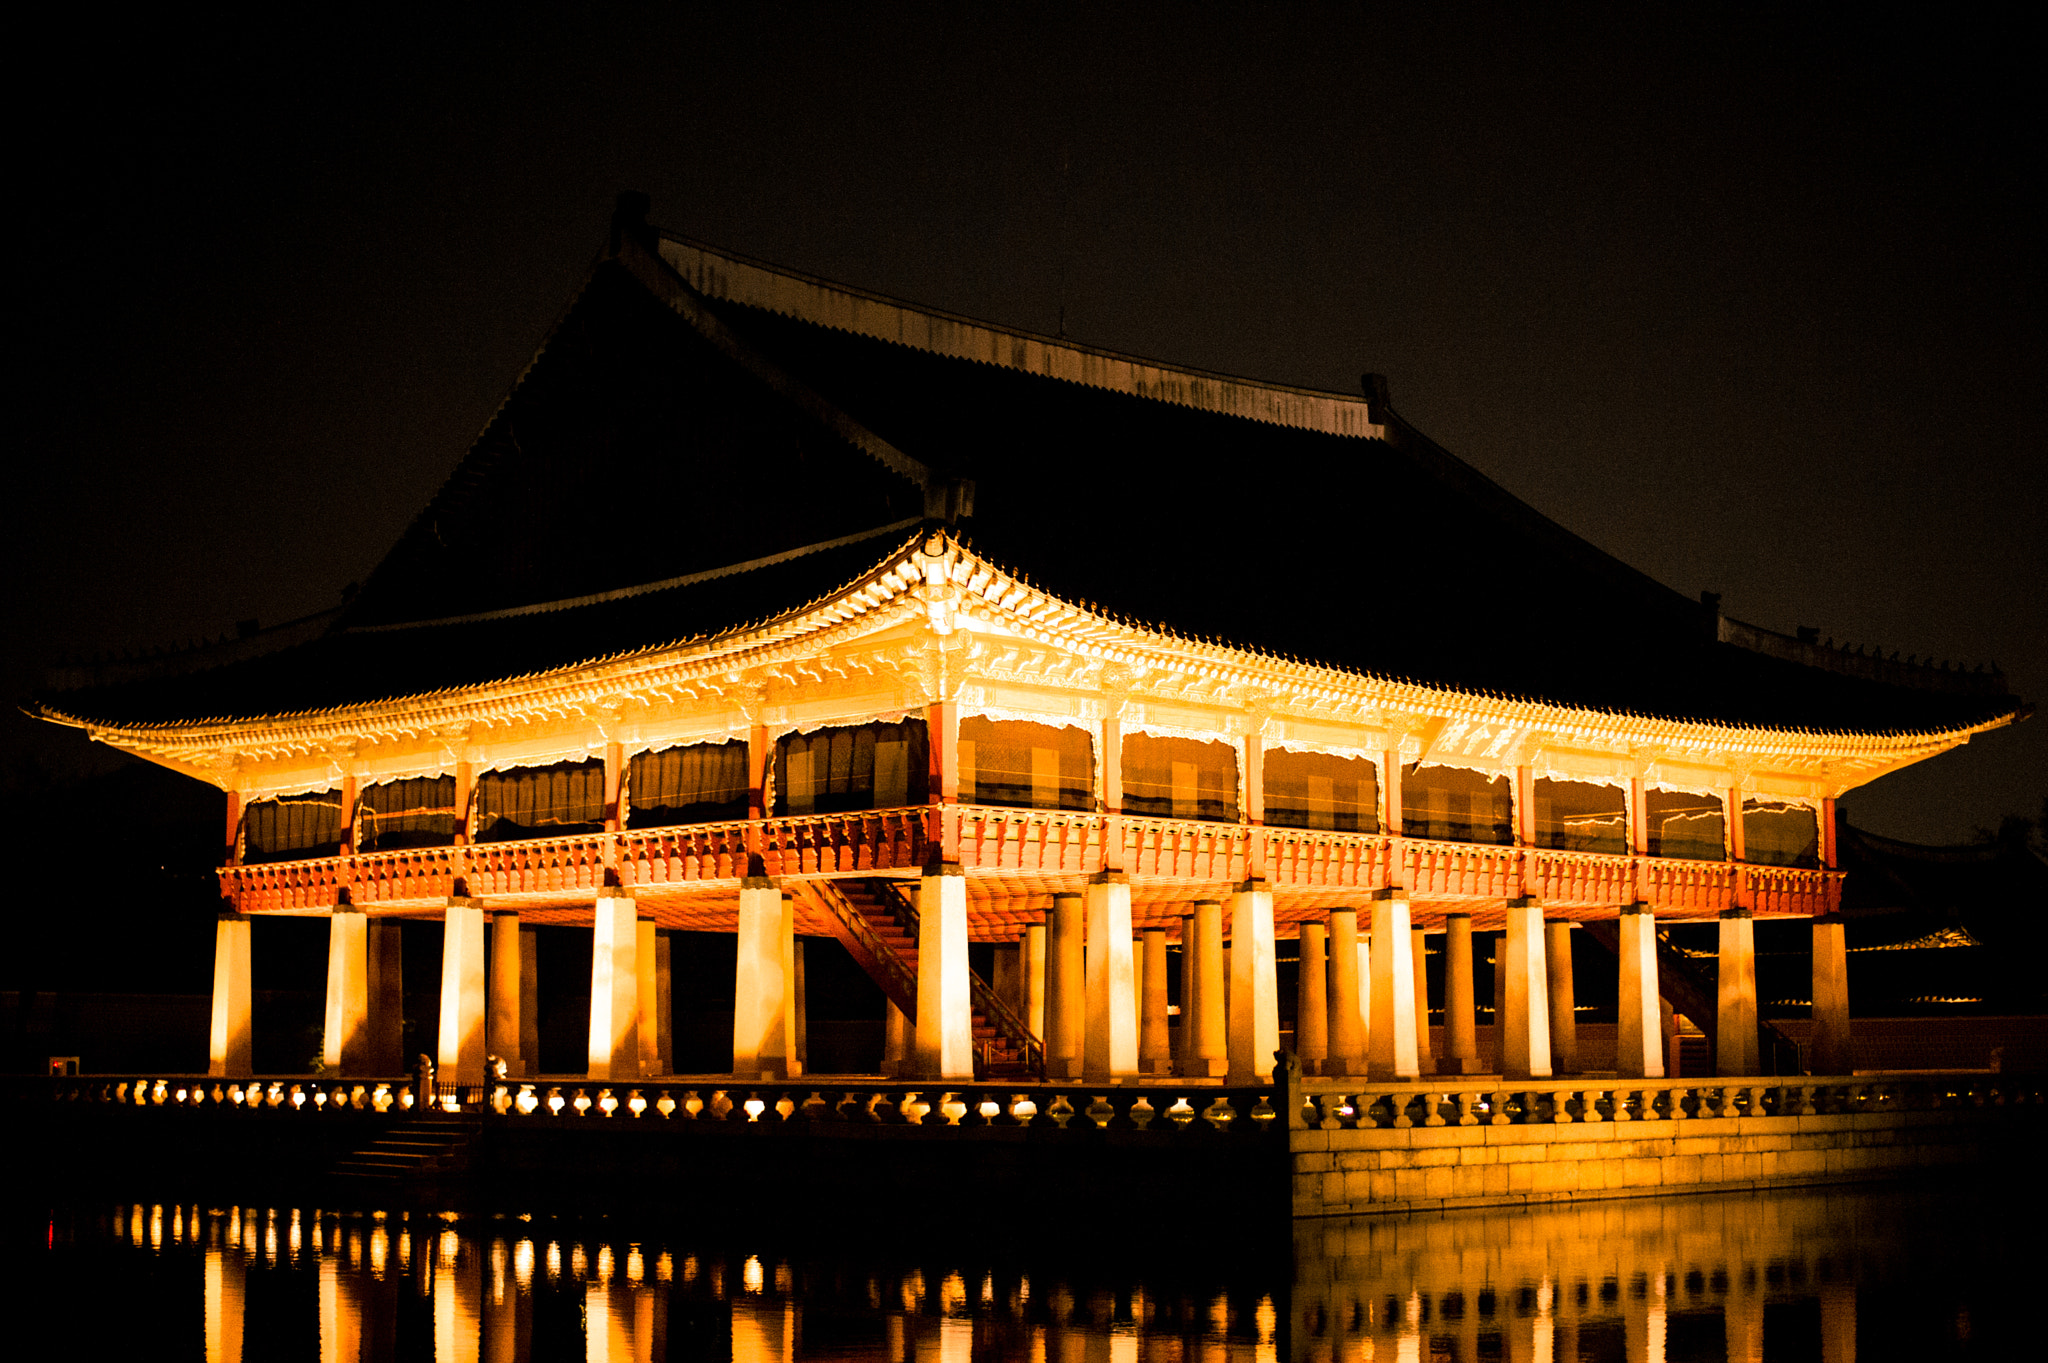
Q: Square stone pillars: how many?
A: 13